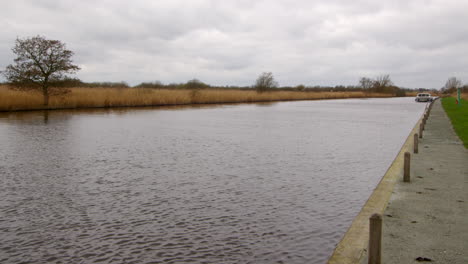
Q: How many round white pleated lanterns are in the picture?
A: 0